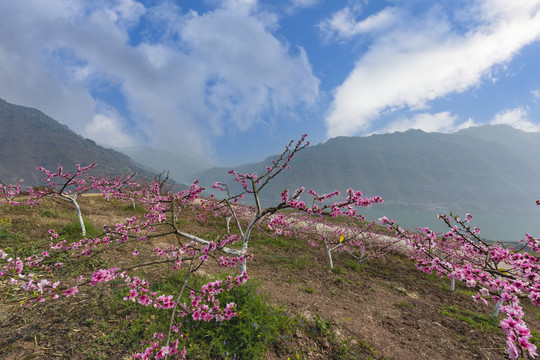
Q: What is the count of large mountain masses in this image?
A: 2